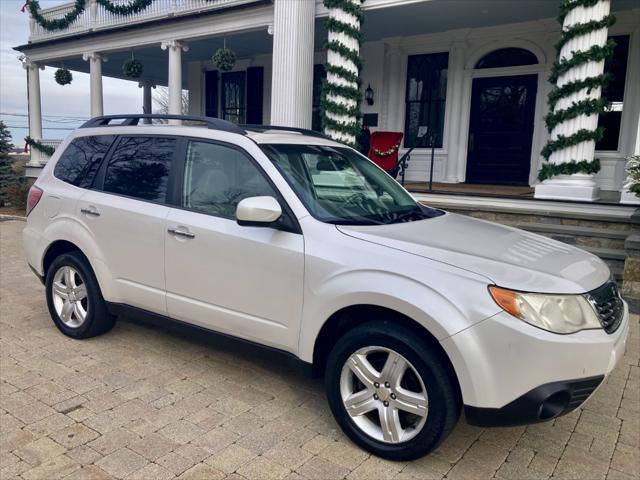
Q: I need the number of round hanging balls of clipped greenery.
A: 3